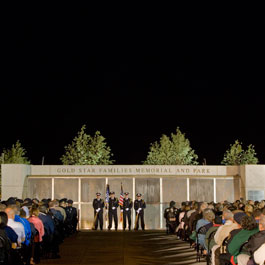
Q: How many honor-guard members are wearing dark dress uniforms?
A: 4